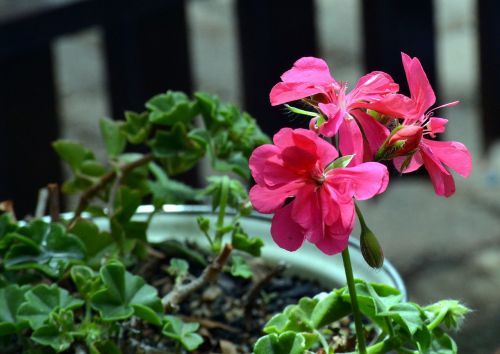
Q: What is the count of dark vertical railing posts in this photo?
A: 5